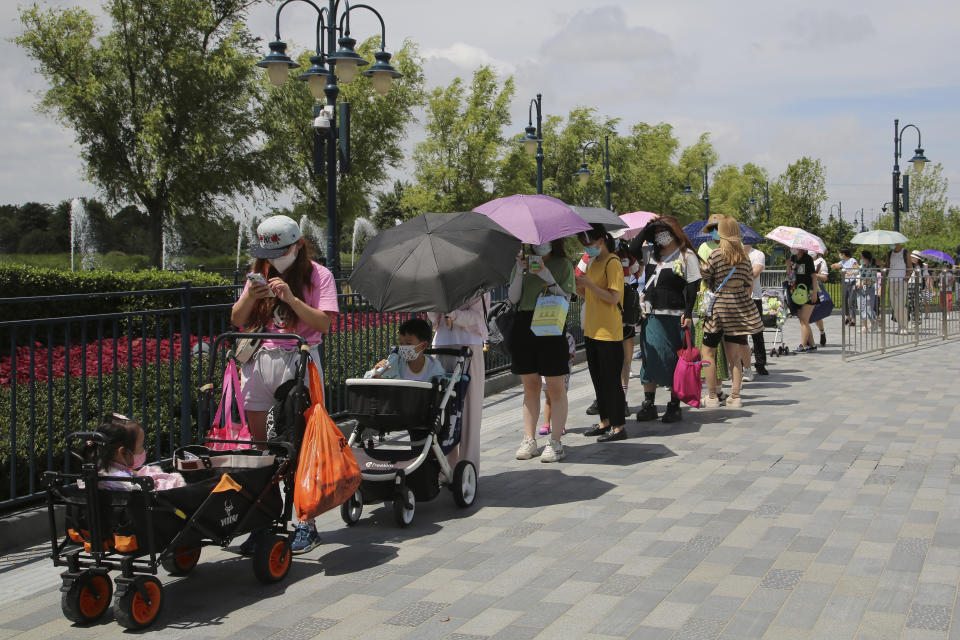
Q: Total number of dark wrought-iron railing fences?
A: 1